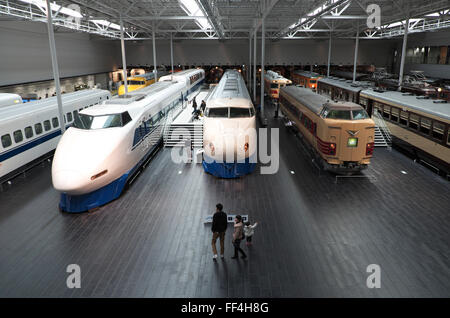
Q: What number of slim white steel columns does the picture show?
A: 10